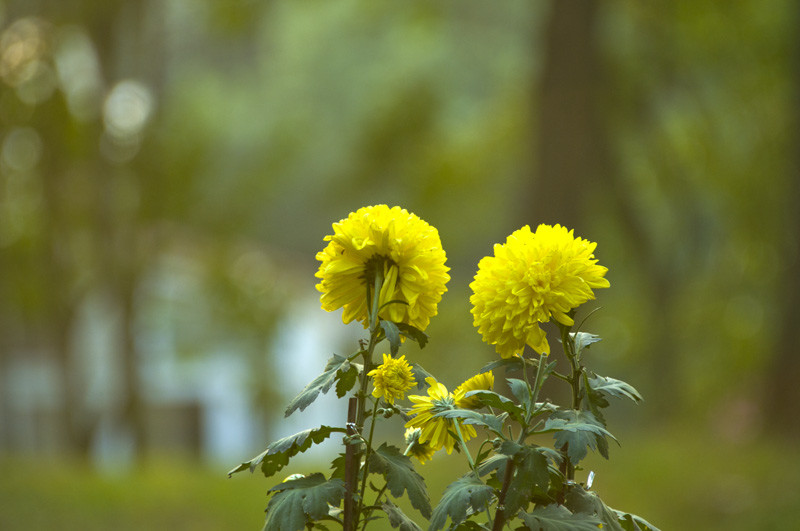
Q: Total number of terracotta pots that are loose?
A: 0